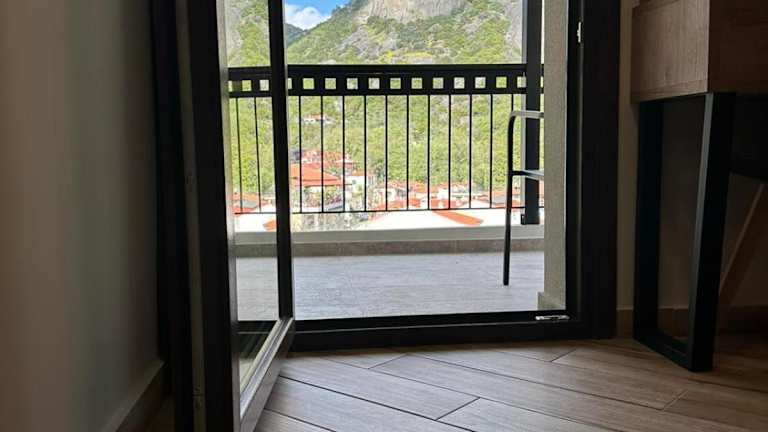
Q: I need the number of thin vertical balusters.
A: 13